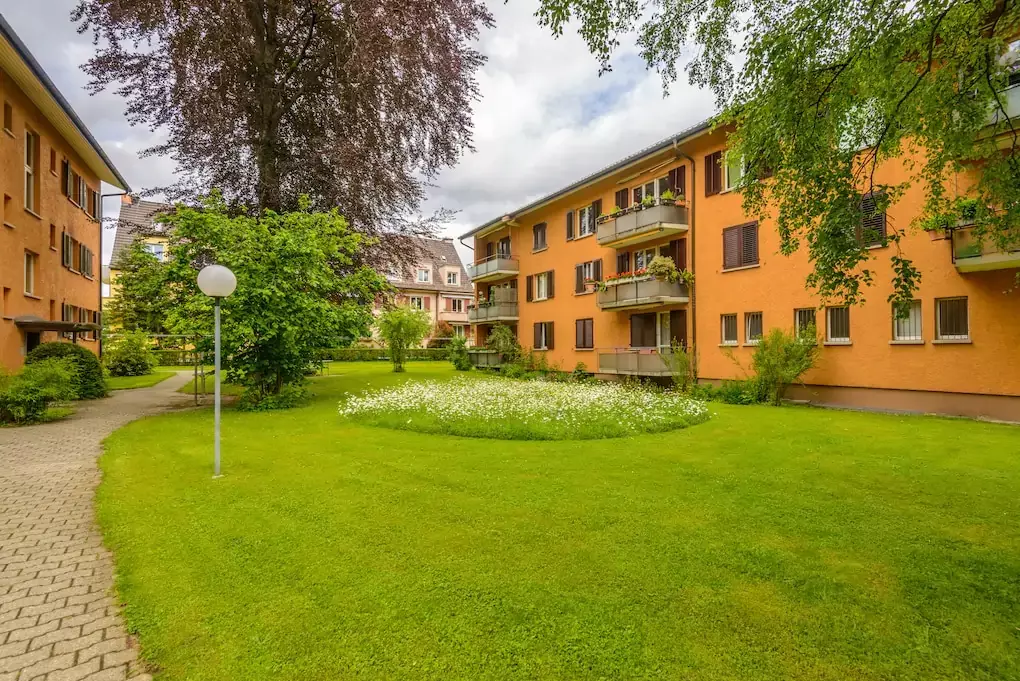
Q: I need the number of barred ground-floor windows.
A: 6